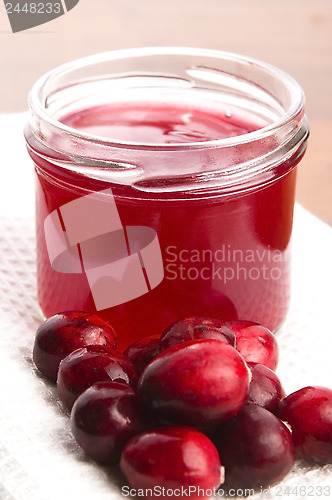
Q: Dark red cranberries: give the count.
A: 11